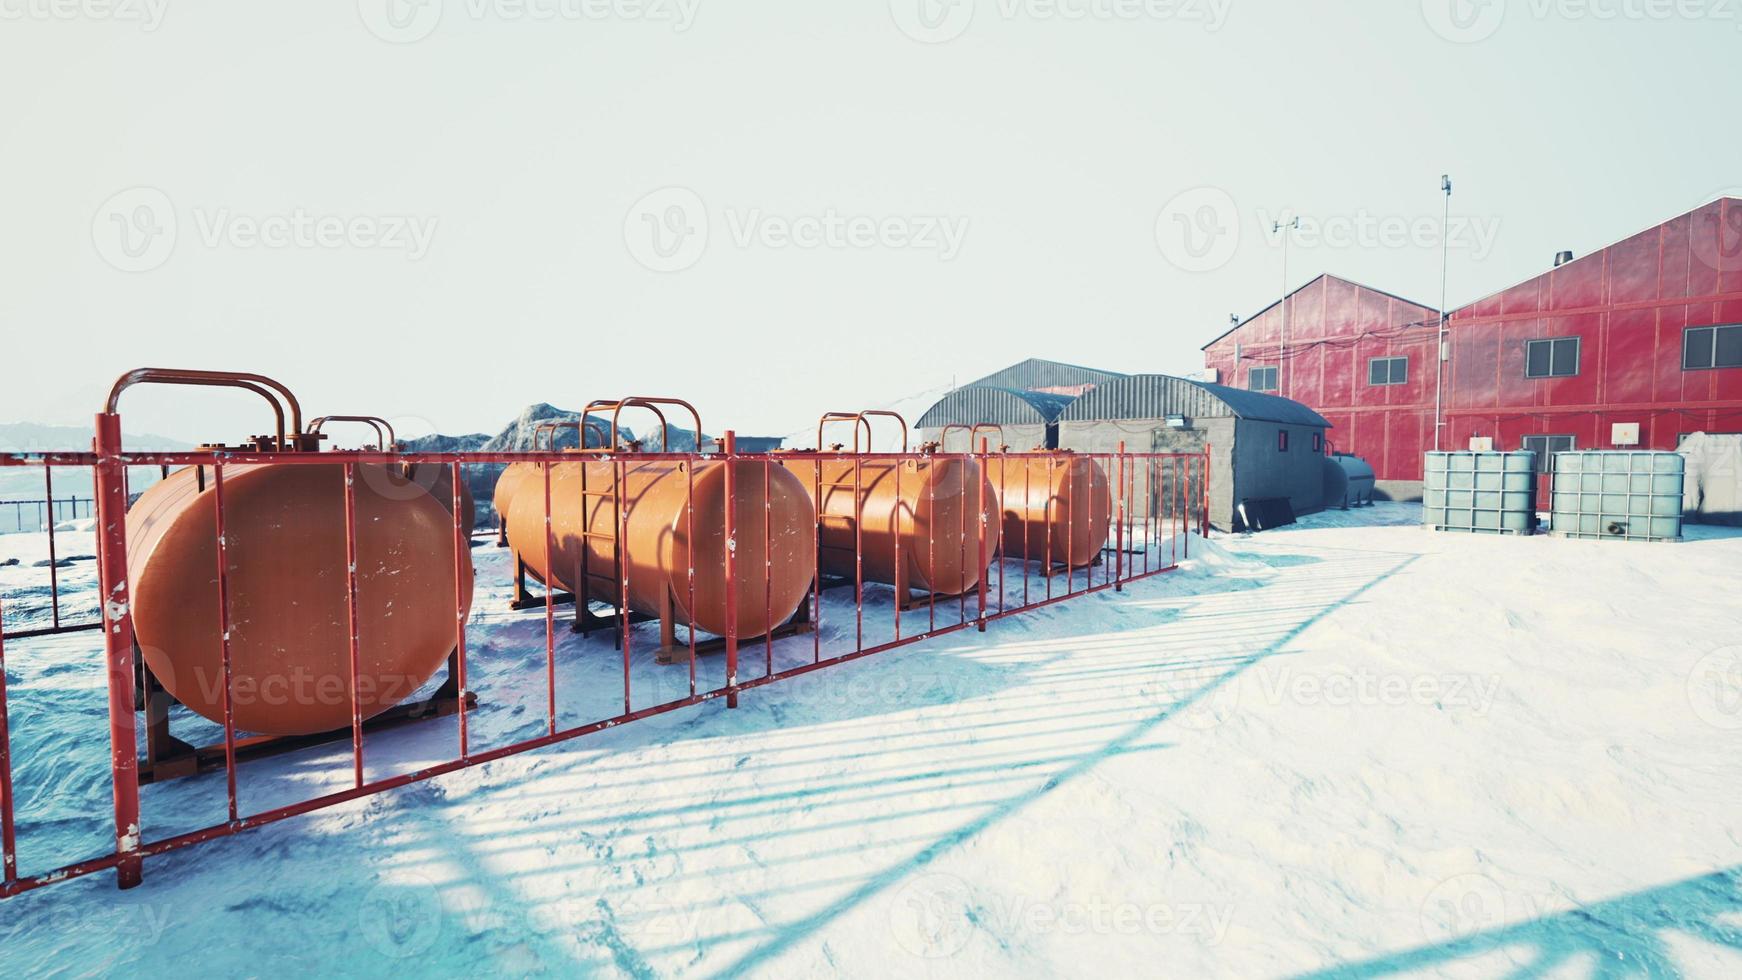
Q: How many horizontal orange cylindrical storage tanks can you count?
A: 6